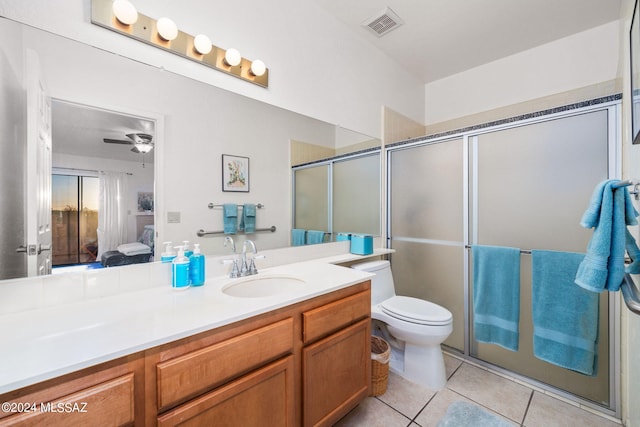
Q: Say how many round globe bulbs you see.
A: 5